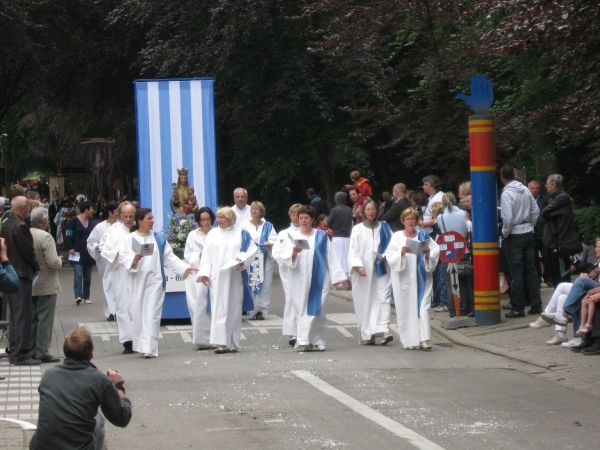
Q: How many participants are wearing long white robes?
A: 11